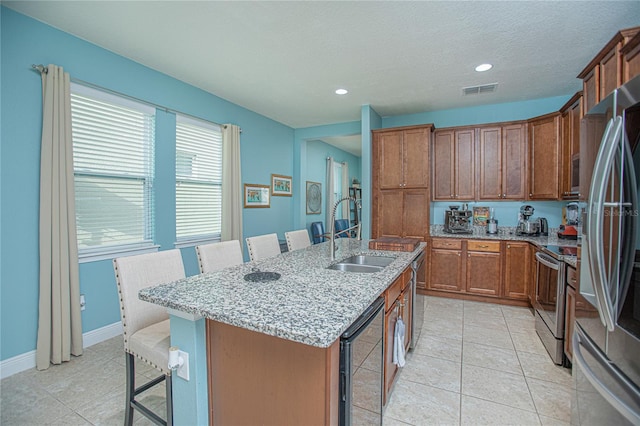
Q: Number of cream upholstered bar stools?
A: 4